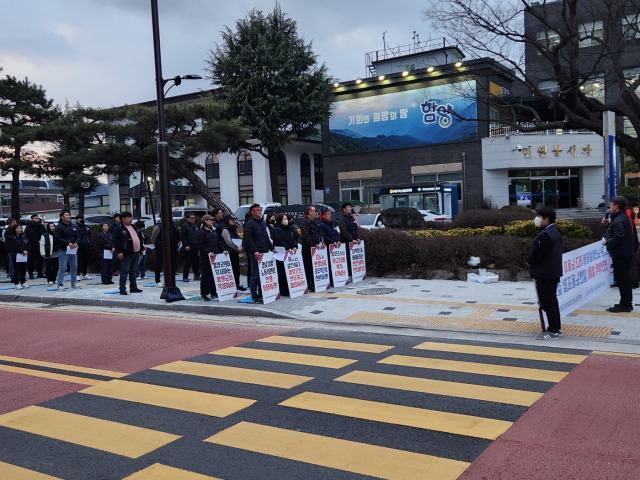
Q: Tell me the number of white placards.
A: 6